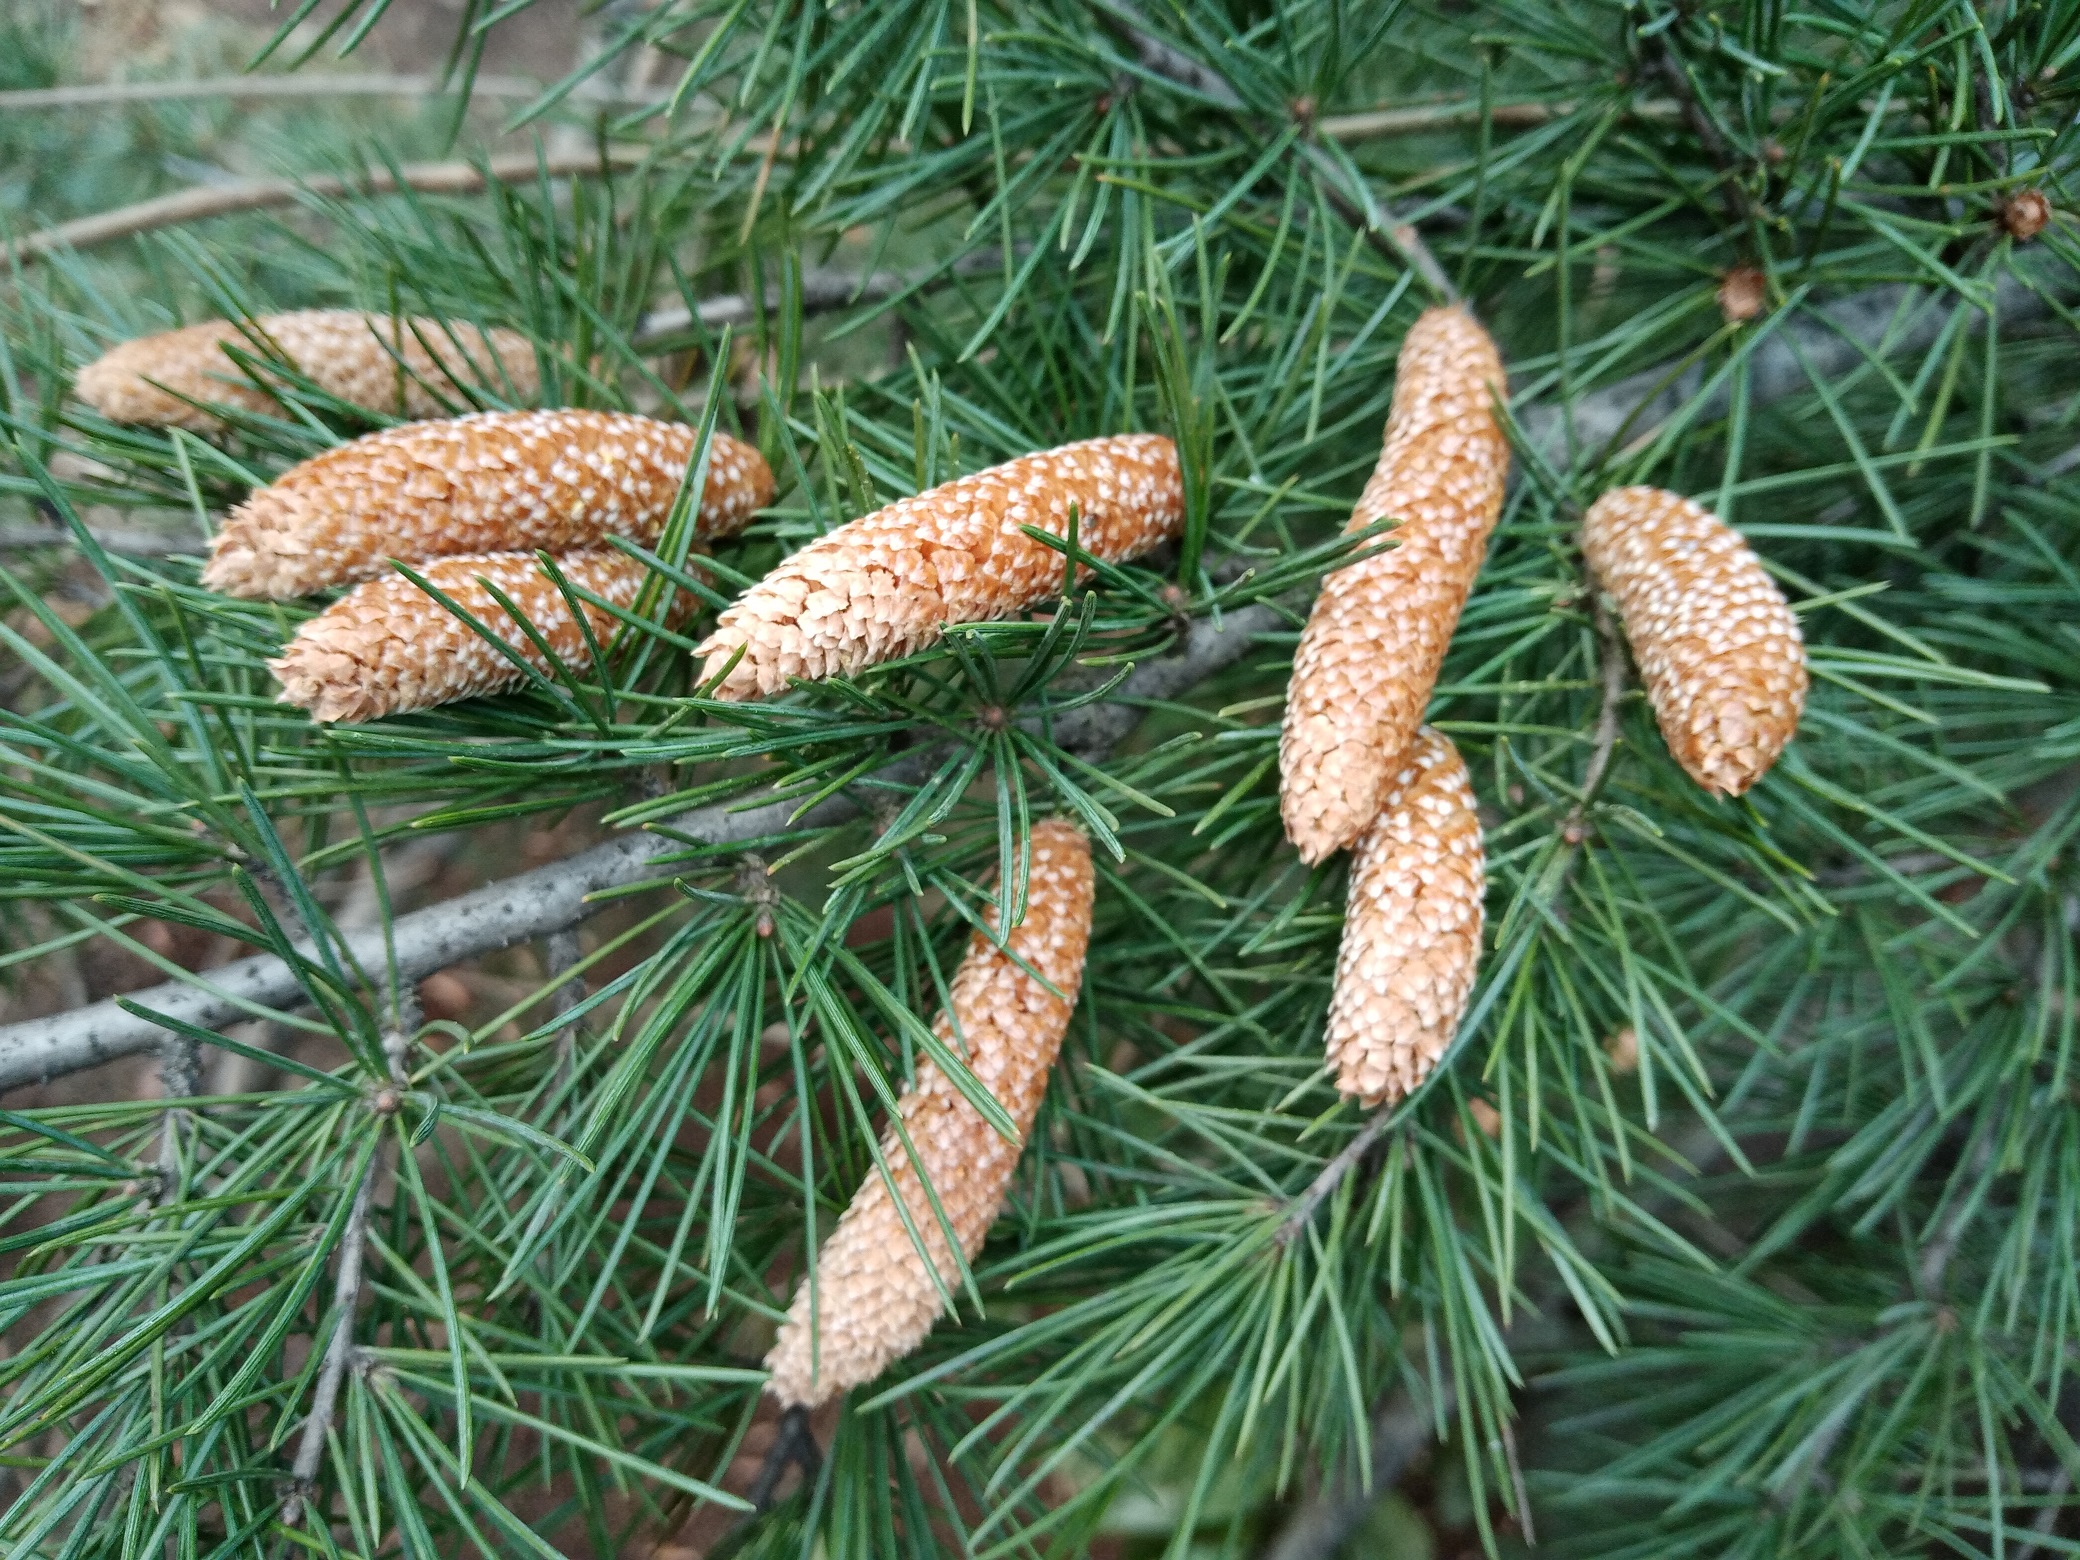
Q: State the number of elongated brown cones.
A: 8